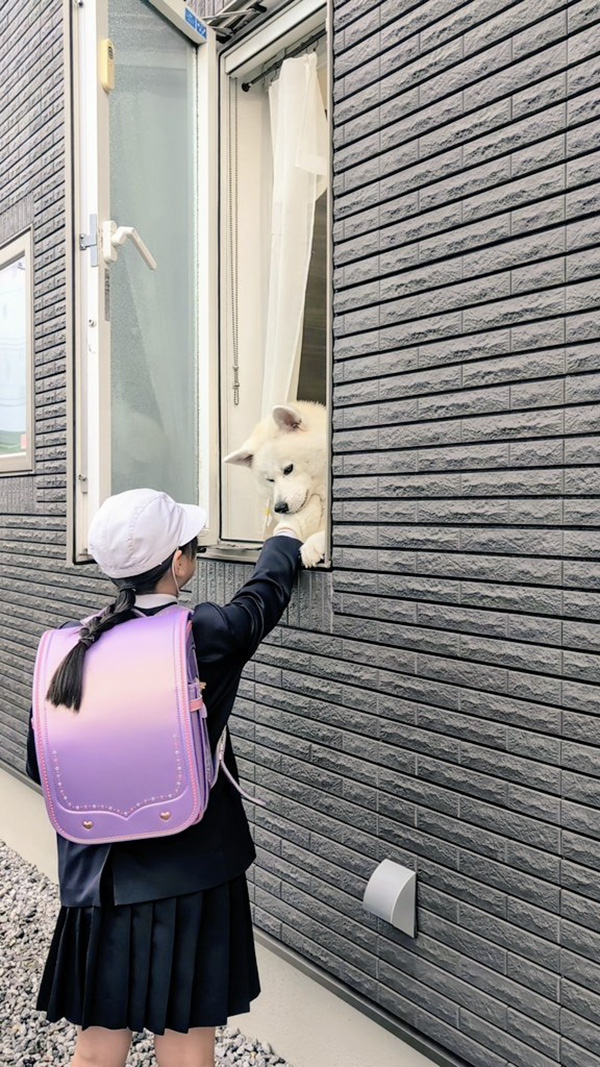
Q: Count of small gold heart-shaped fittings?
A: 2